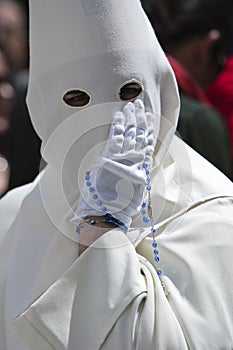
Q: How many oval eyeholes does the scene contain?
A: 2